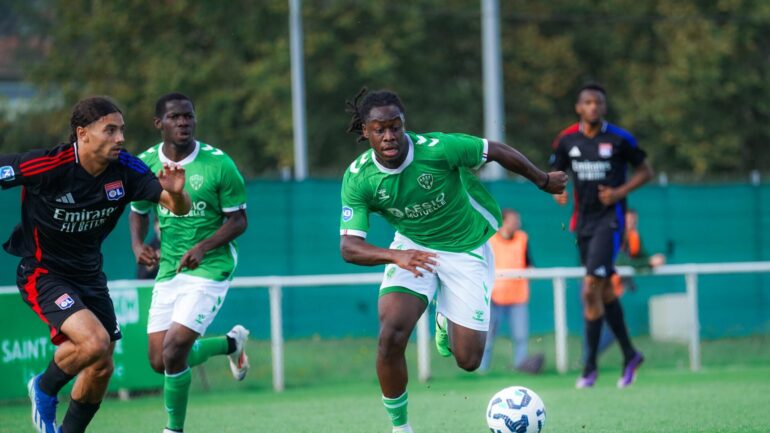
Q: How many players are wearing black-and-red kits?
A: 2